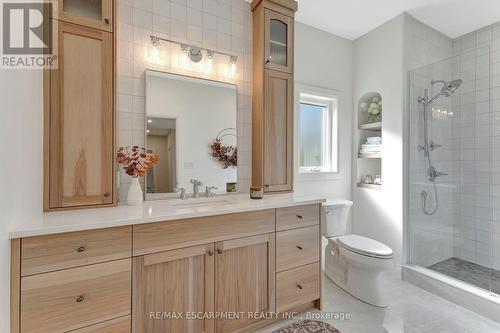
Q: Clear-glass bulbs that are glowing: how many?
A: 4